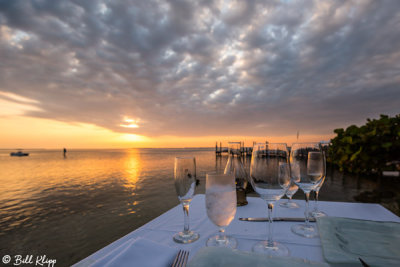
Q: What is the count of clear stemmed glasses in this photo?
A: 6